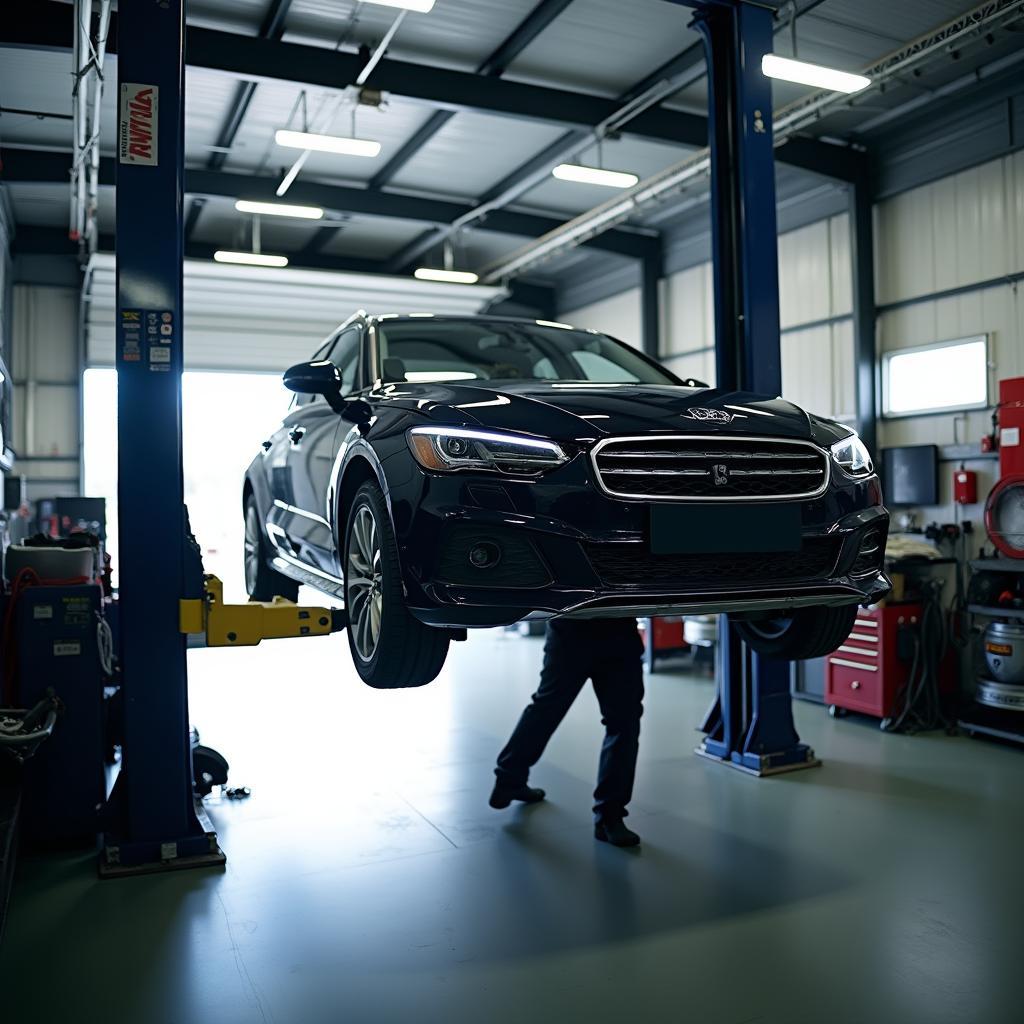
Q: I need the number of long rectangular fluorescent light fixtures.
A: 7